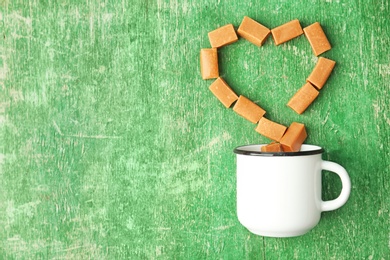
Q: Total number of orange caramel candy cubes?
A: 12